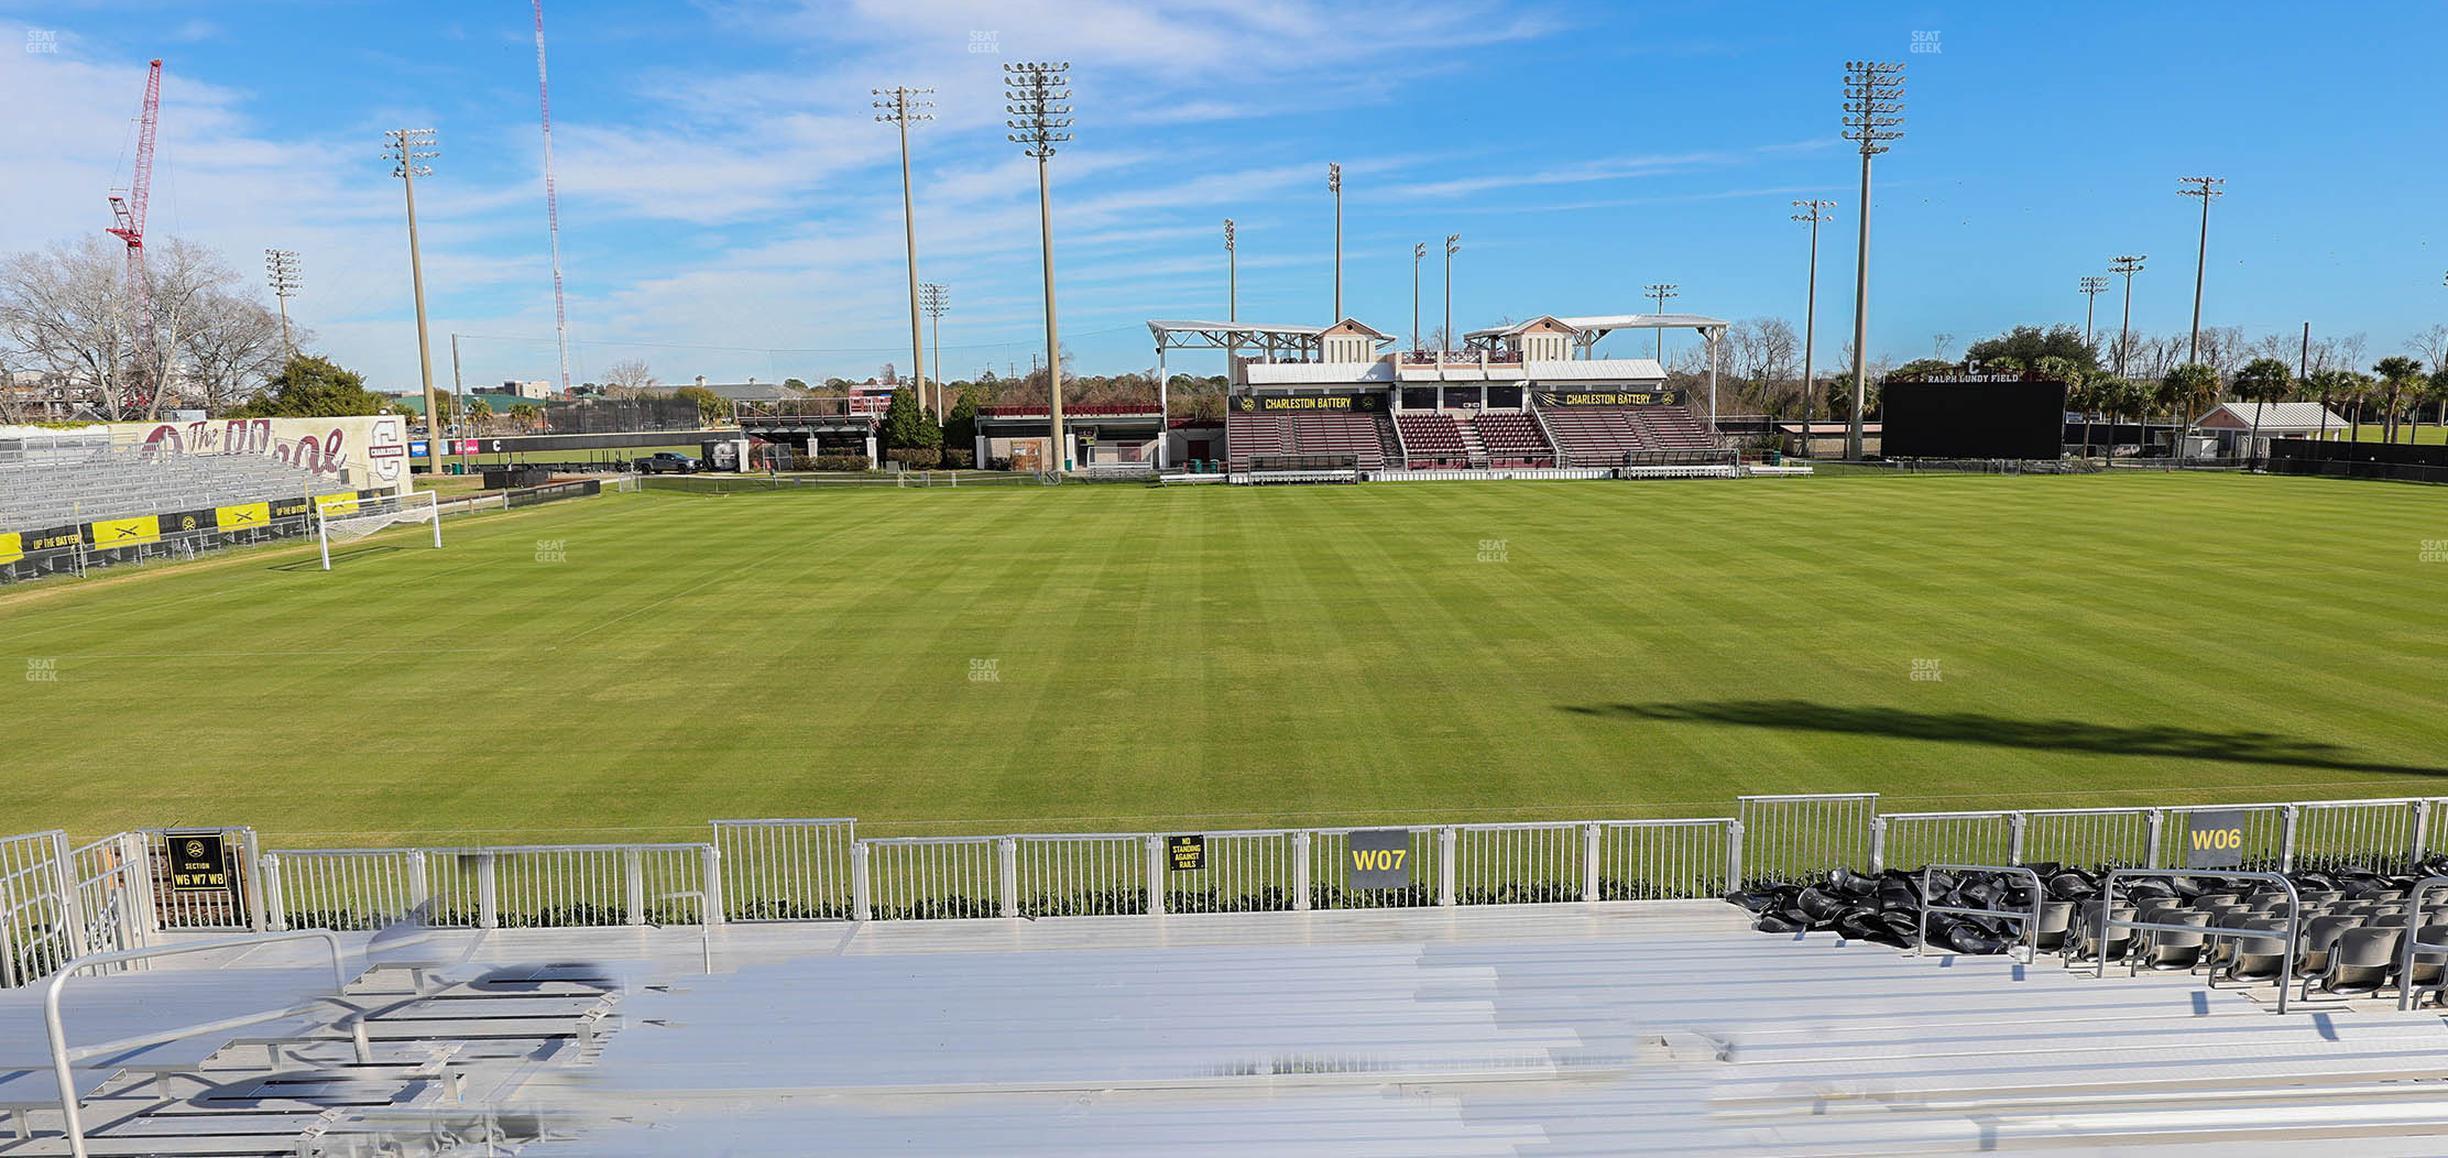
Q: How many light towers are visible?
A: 15